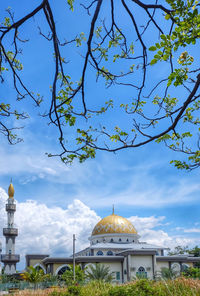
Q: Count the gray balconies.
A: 3